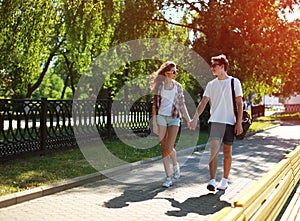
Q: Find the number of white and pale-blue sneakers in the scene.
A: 4